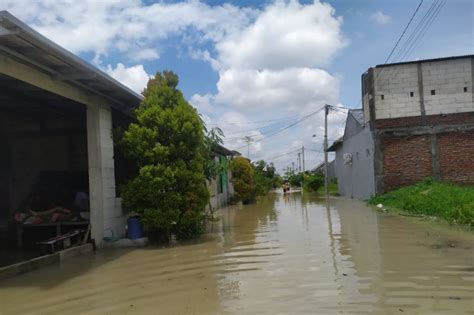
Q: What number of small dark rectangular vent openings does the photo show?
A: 4